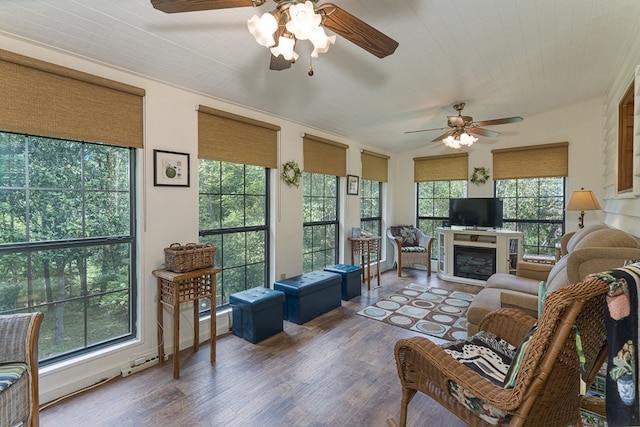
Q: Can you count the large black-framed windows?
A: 6